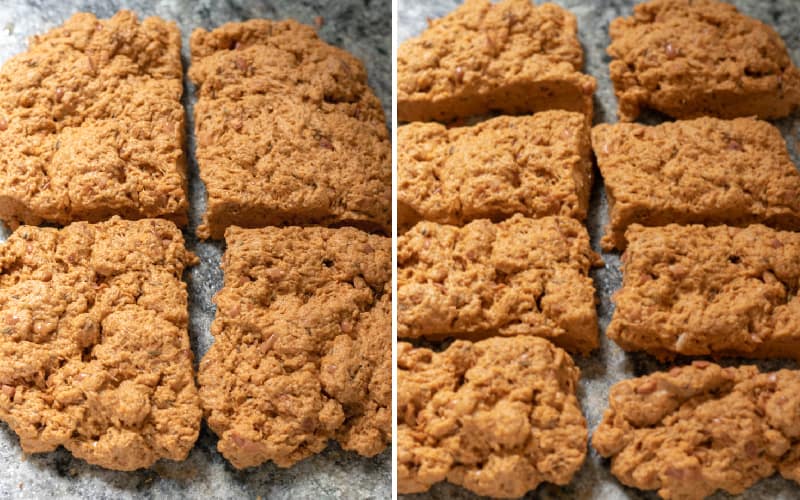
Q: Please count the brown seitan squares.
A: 12